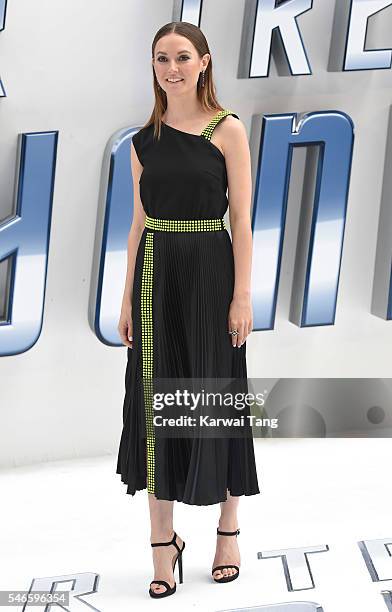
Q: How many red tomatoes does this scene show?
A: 0